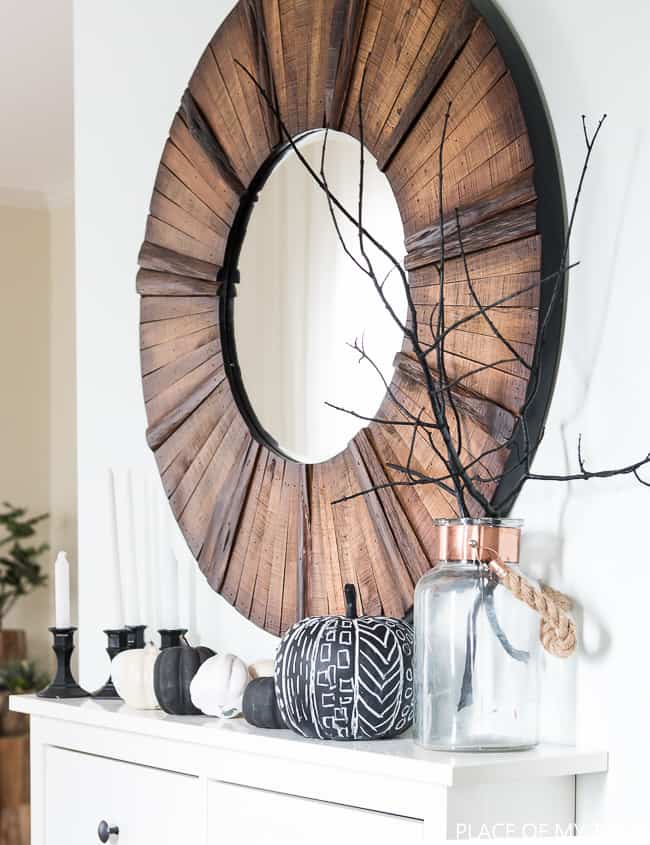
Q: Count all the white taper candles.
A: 4